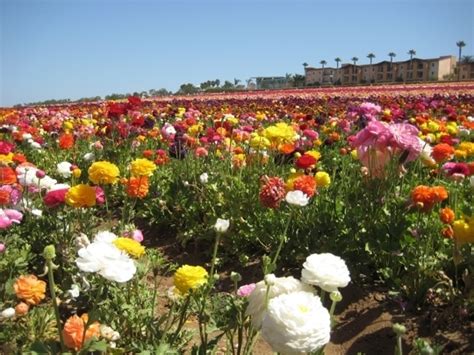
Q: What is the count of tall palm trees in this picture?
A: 8